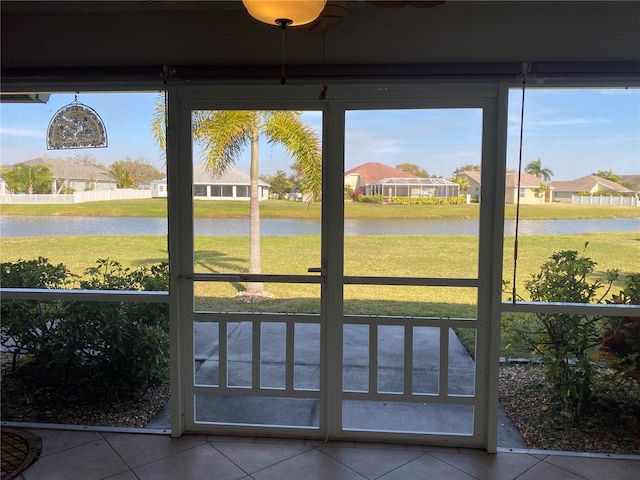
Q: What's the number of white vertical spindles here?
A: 6